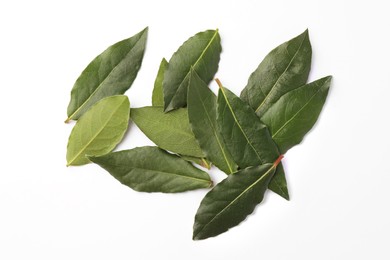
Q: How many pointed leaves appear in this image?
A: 11